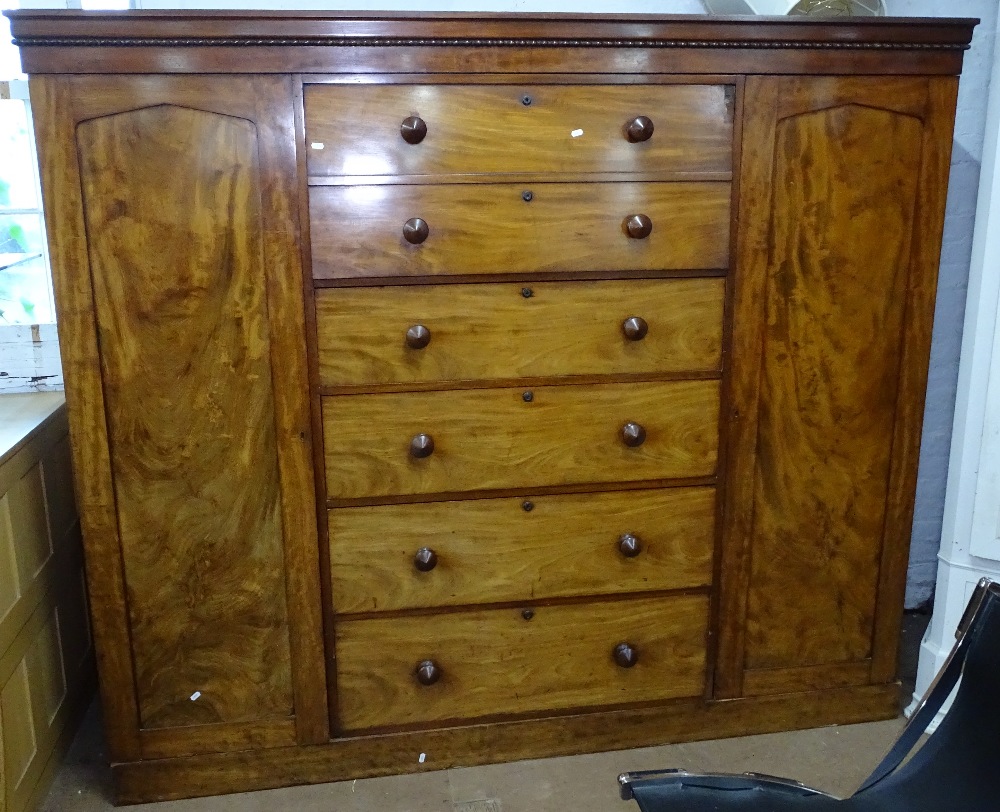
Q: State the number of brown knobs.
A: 12